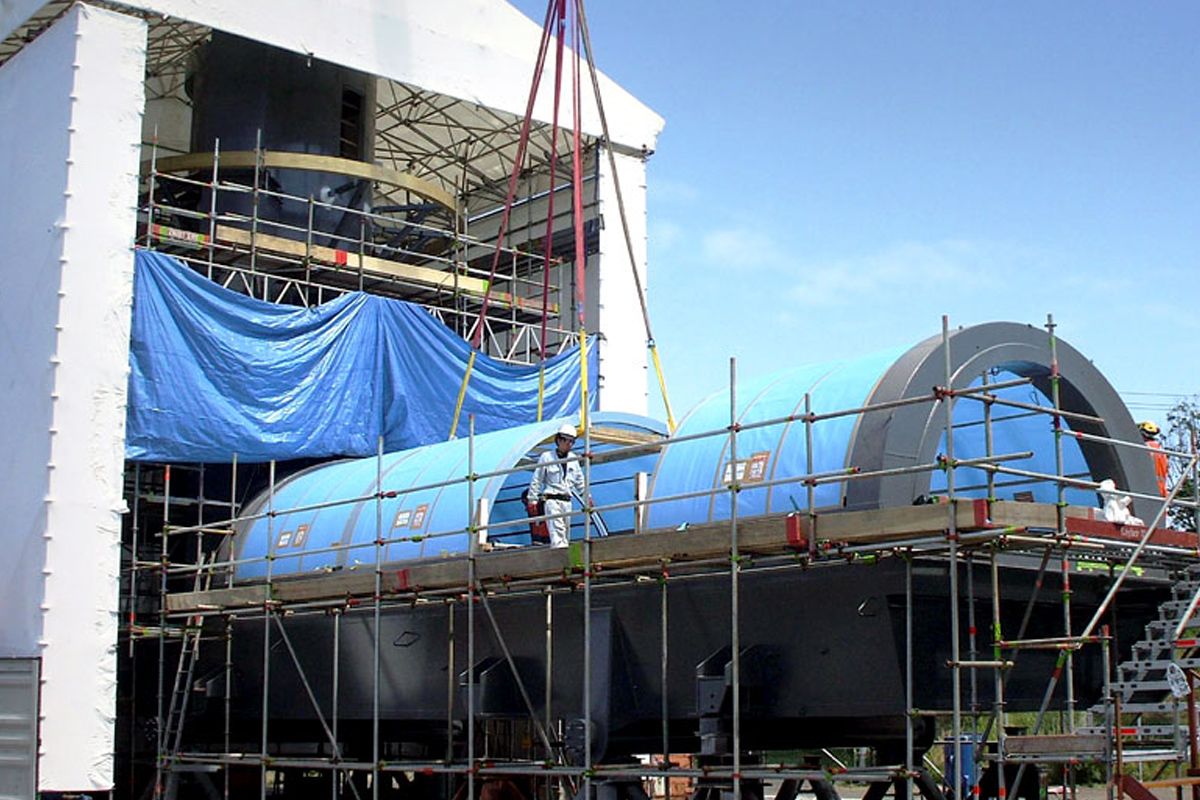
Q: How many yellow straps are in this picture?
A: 4